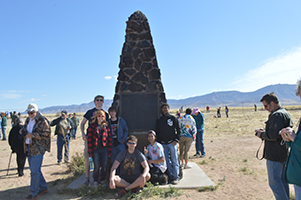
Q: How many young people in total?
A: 6